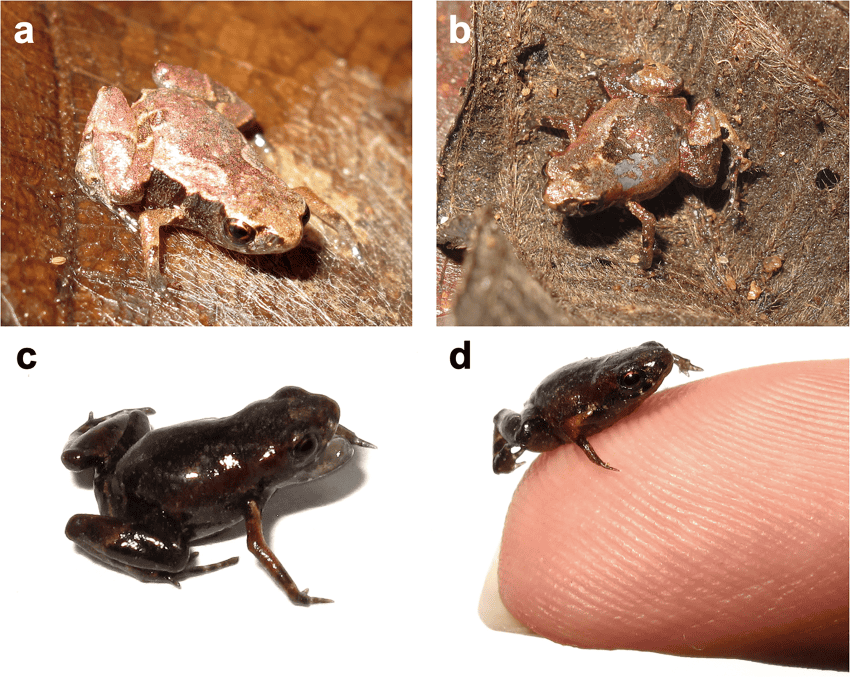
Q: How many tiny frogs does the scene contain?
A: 4